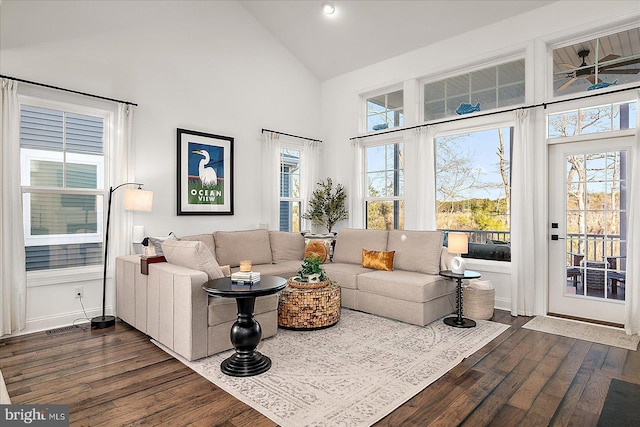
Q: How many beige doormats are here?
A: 1